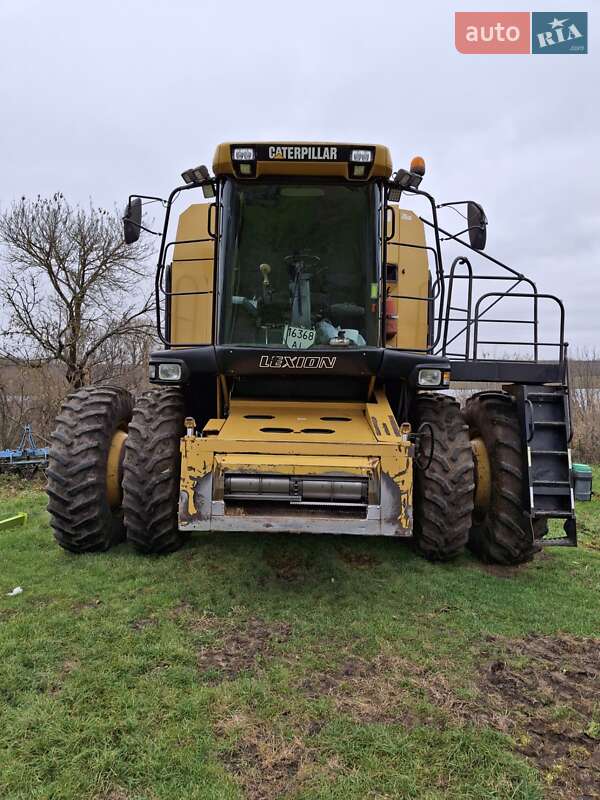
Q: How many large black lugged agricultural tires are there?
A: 4